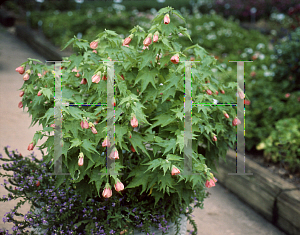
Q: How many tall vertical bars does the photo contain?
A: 4